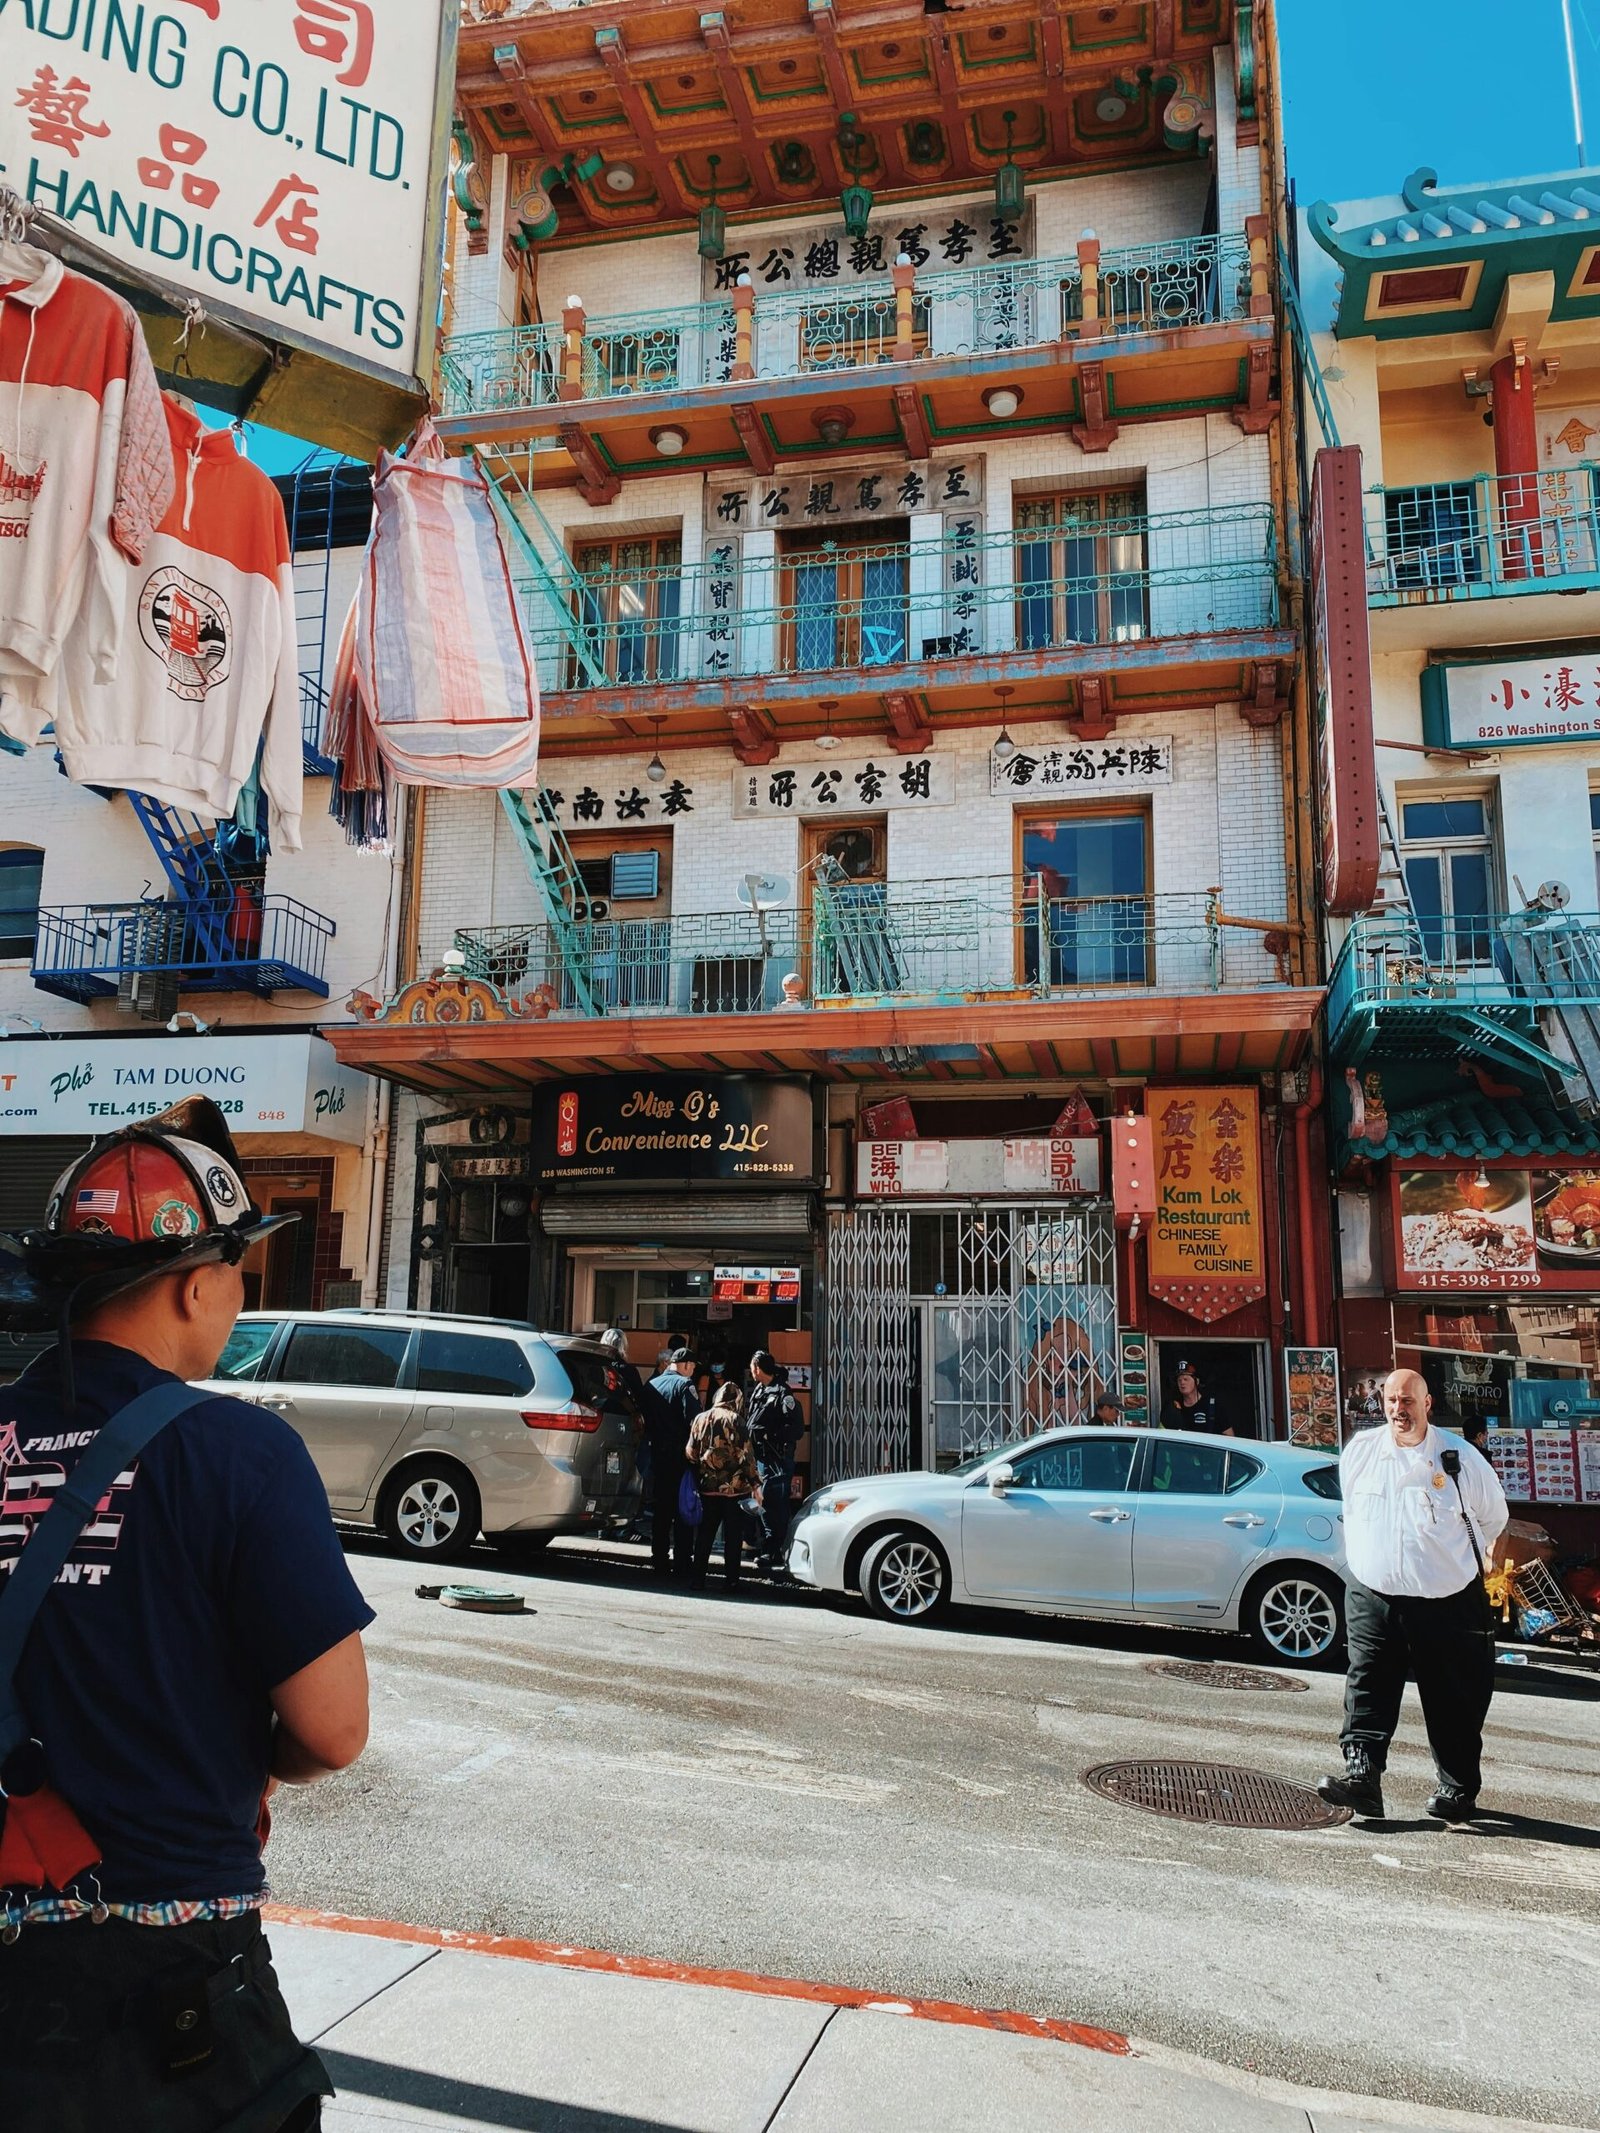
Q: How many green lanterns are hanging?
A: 3